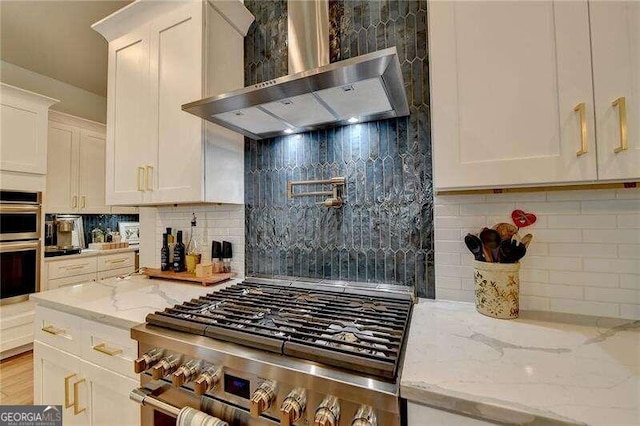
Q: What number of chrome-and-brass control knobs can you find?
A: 8